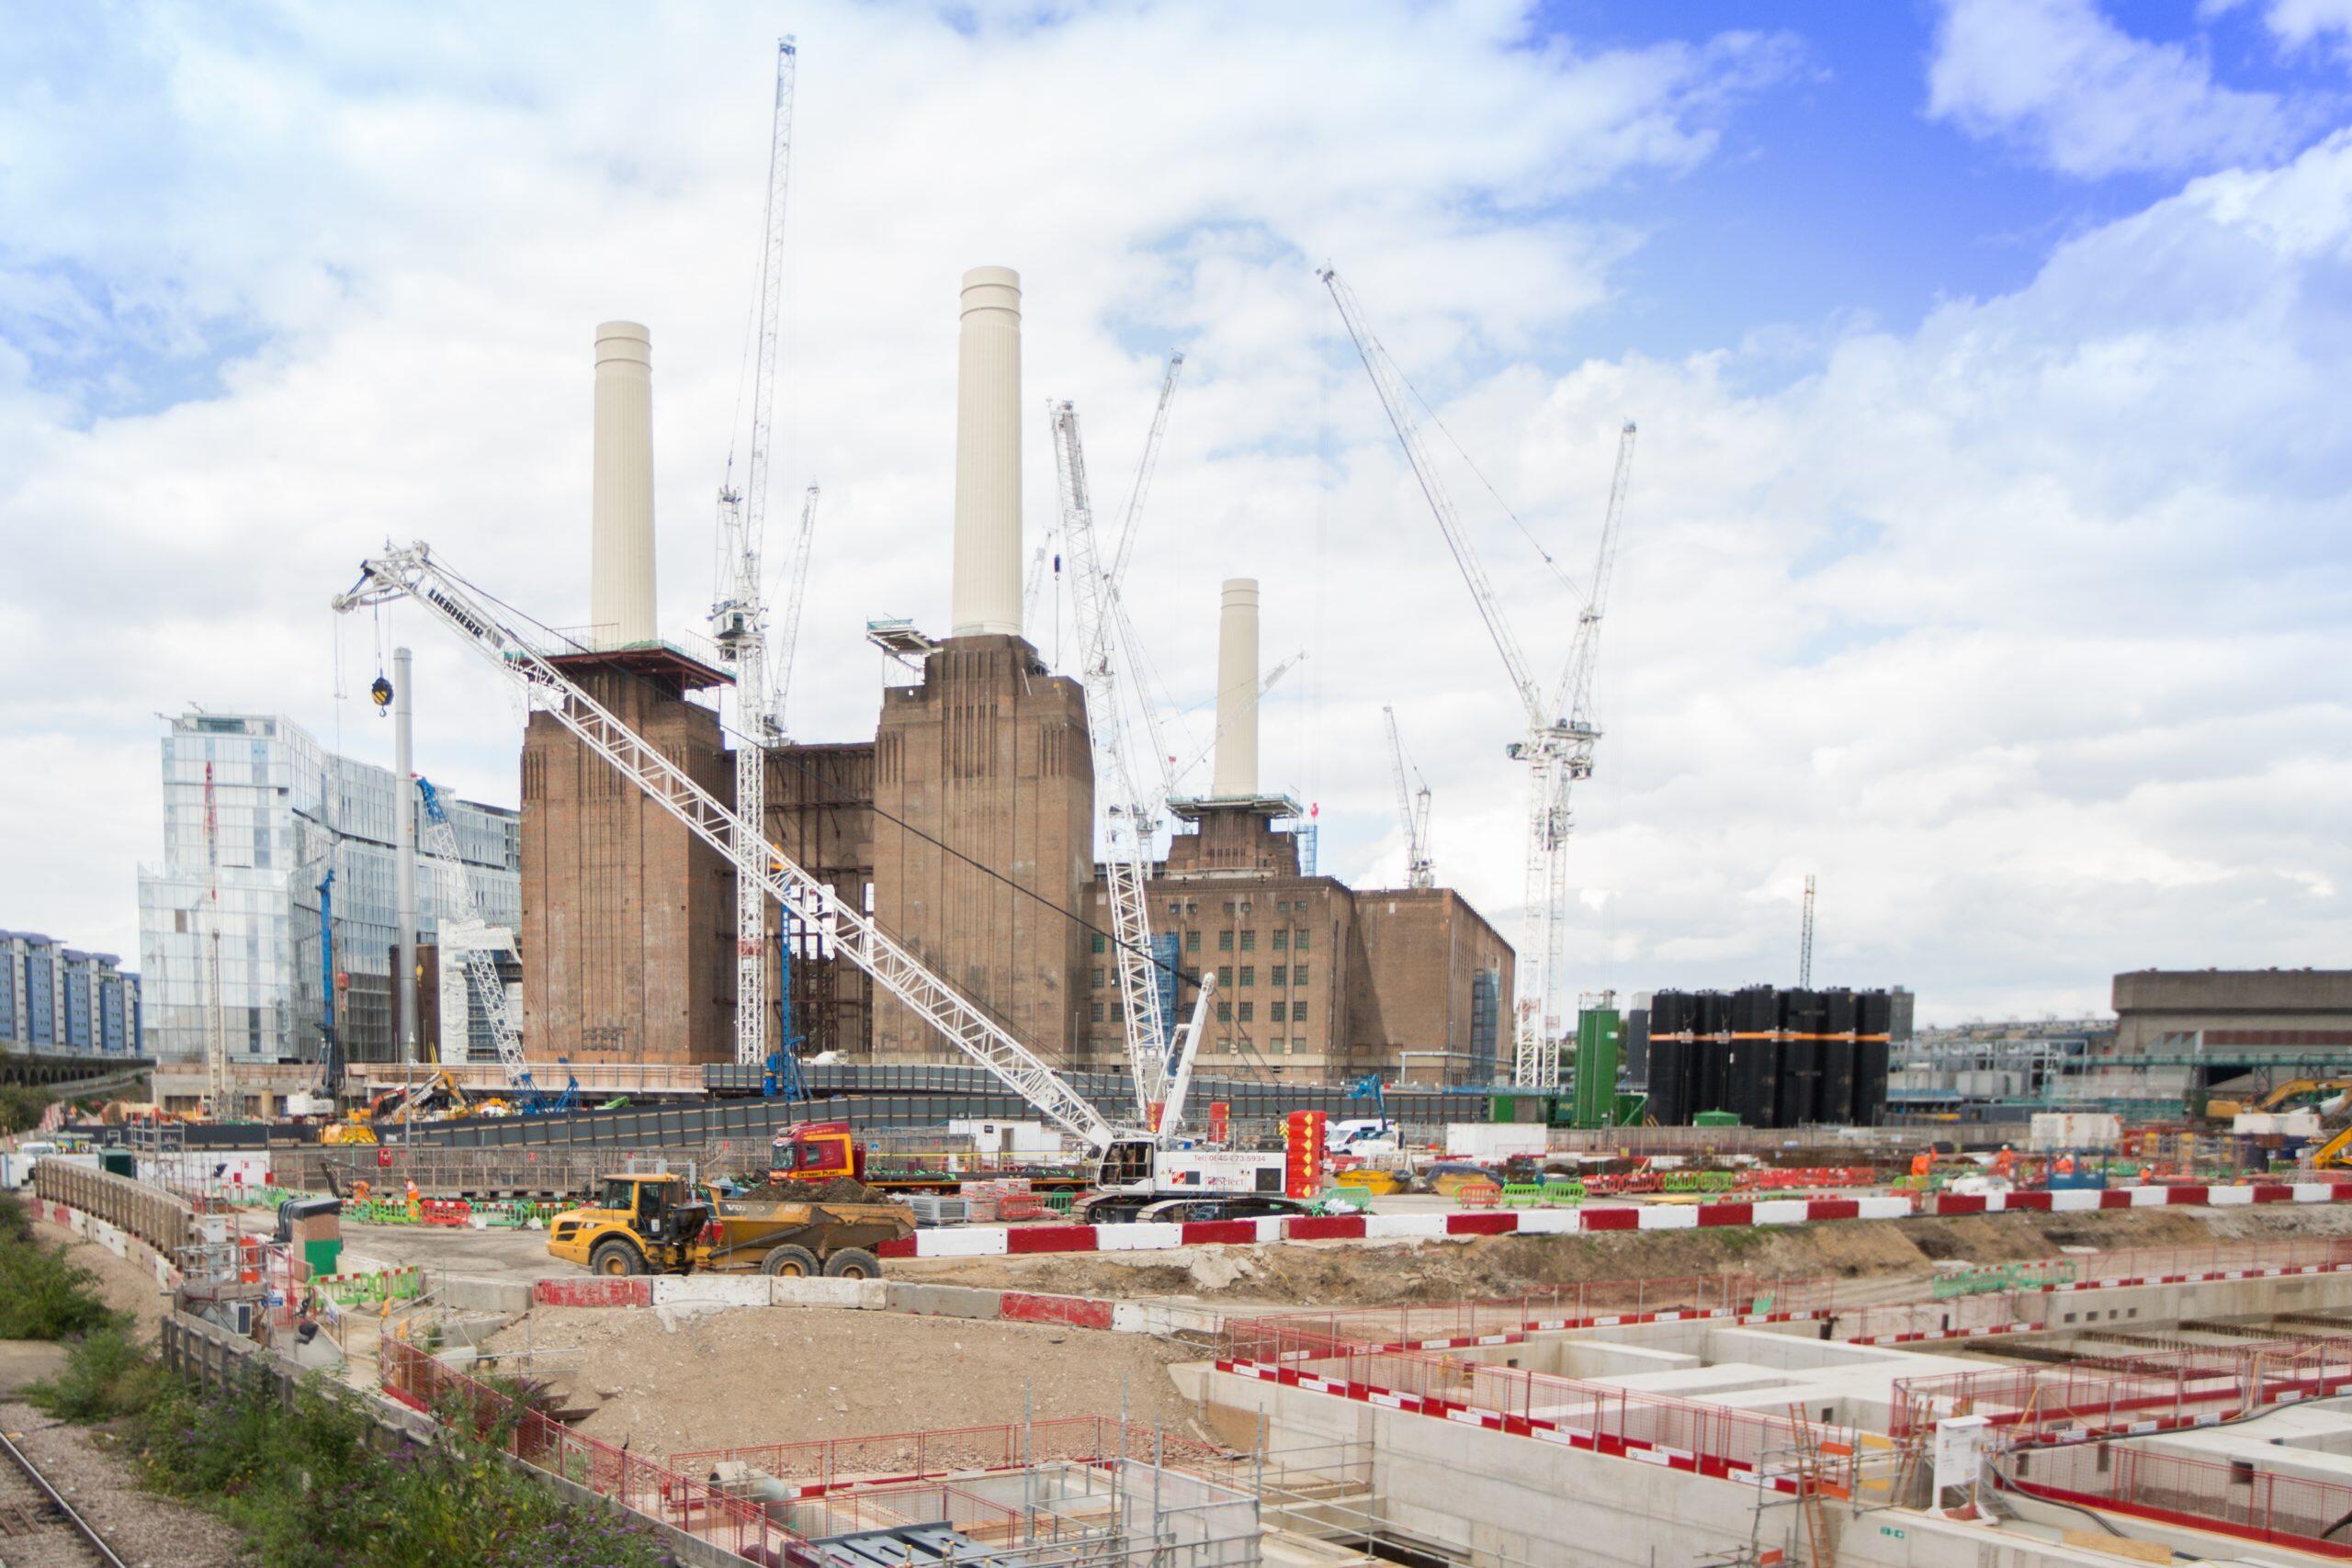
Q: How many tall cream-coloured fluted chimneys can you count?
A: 3